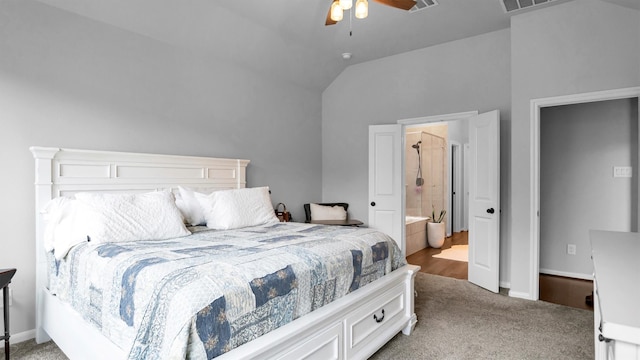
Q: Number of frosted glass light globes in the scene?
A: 3